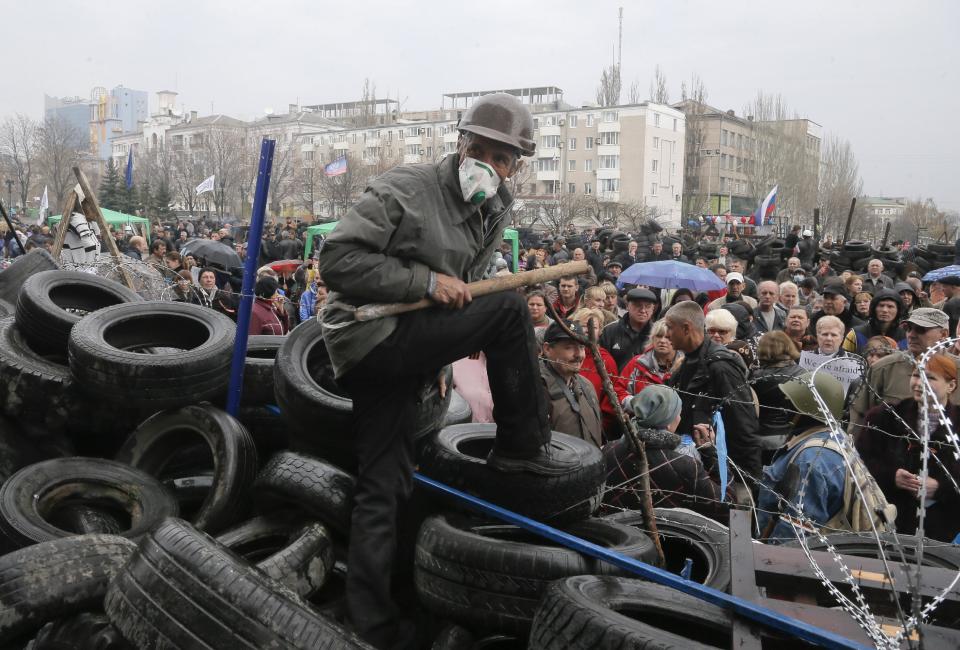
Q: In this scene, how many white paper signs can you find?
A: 1